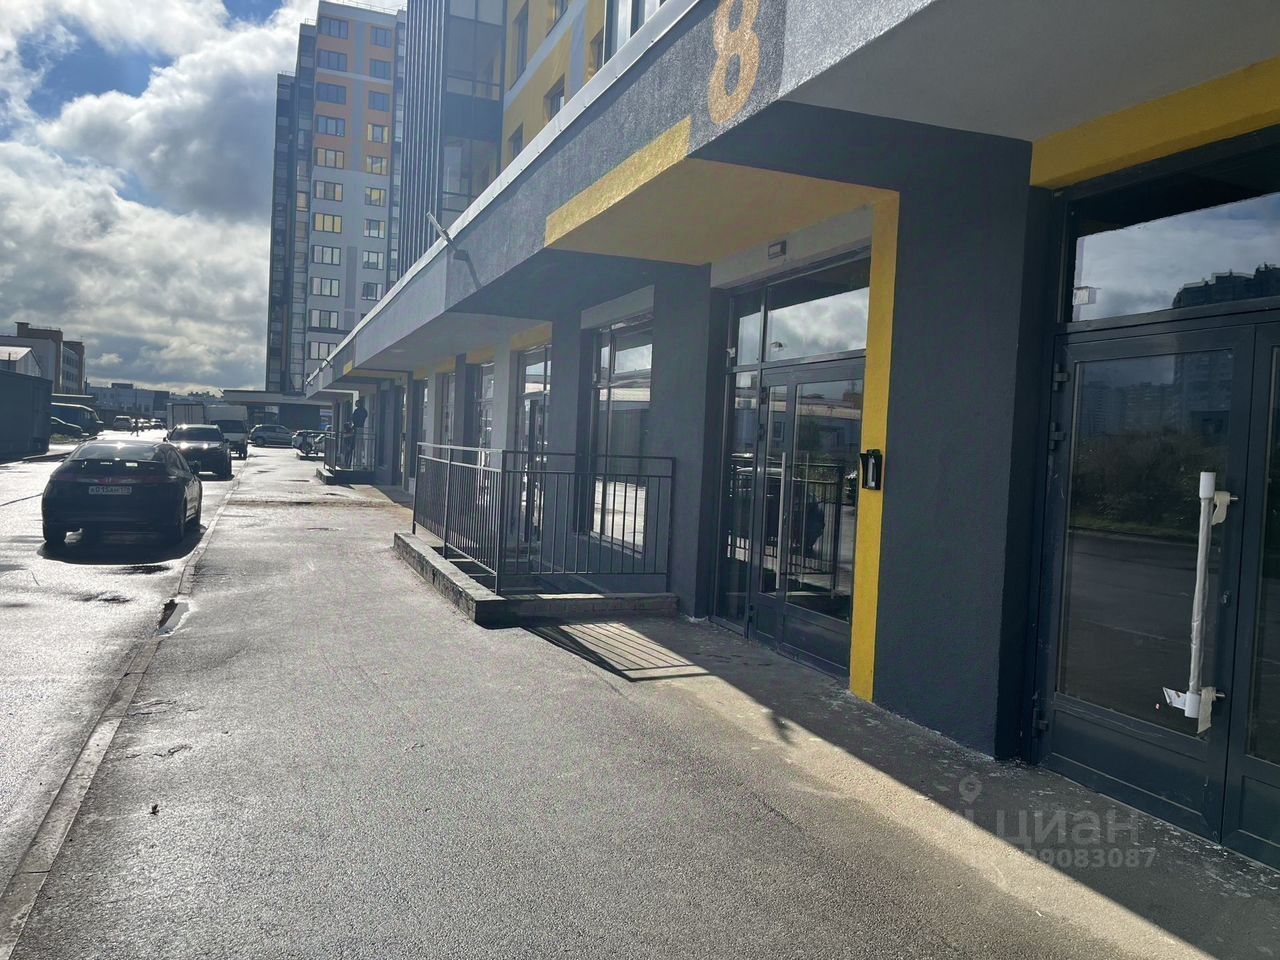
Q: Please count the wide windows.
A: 11